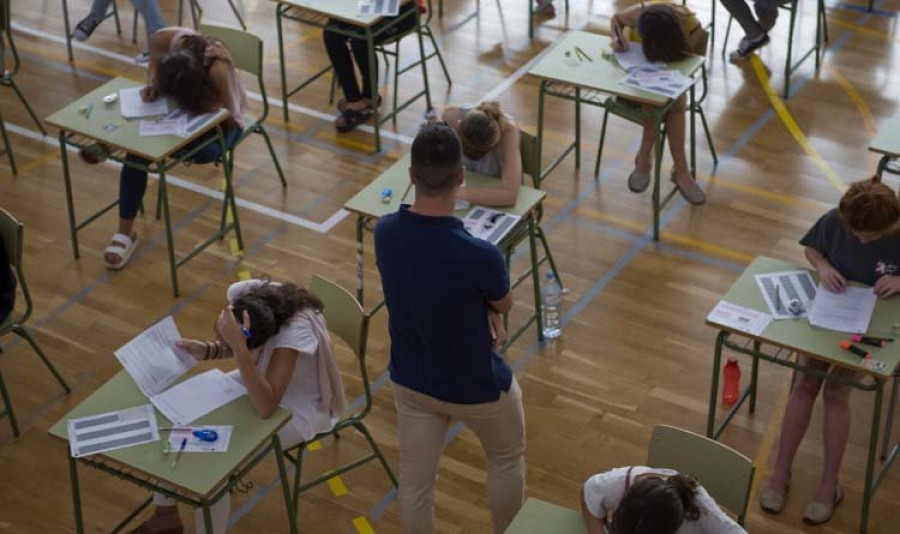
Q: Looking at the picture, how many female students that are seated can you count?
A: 6